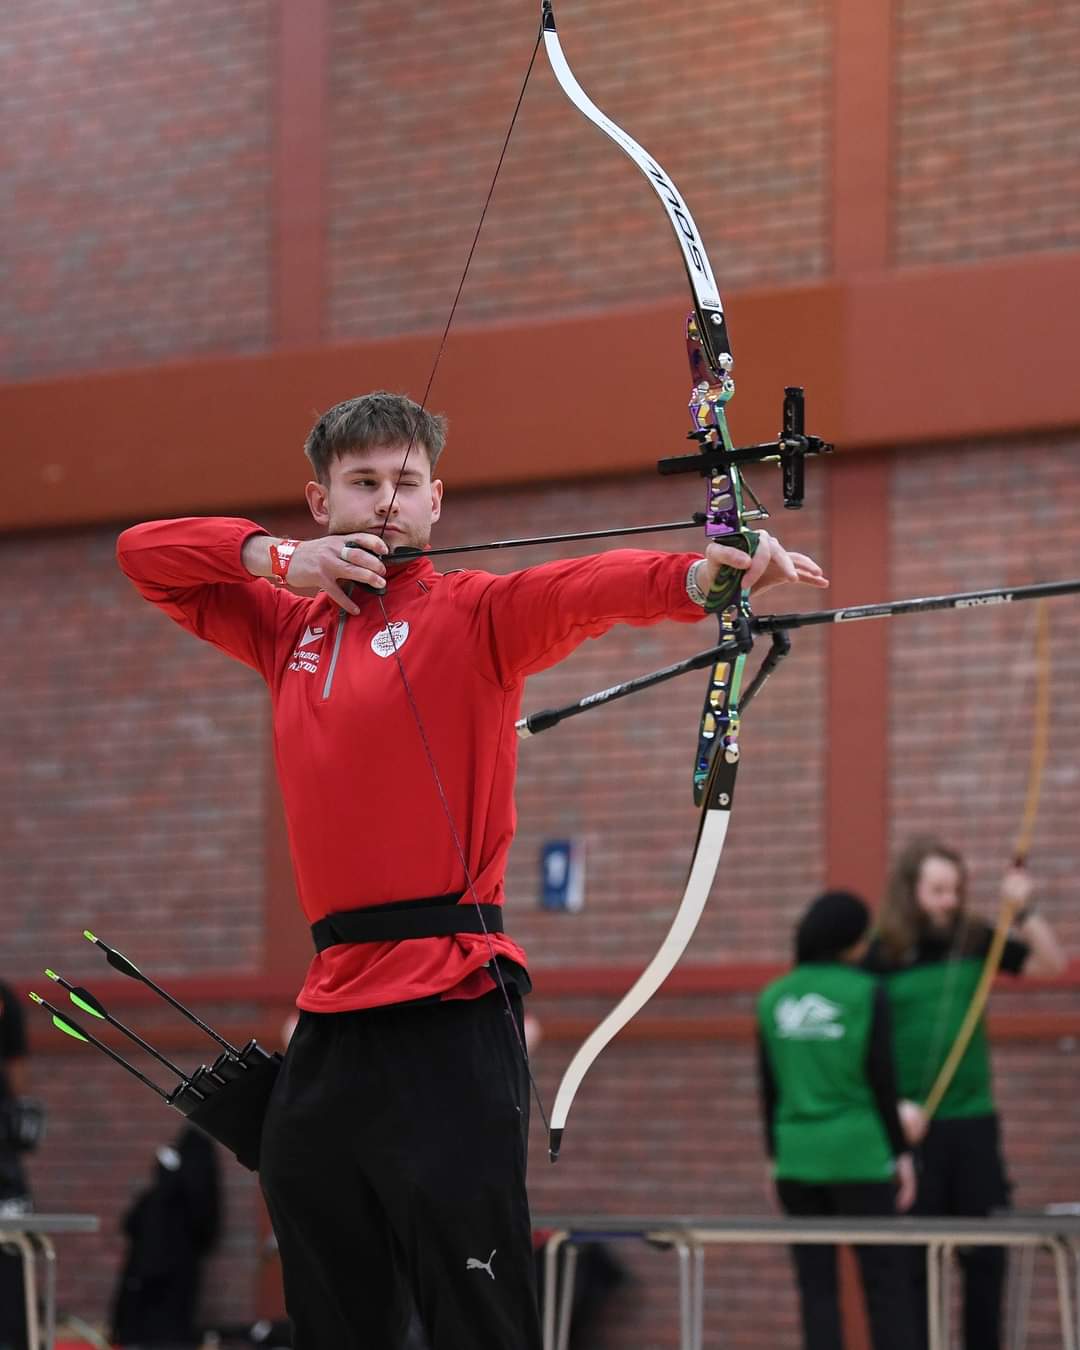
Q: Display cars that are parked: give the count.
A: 0